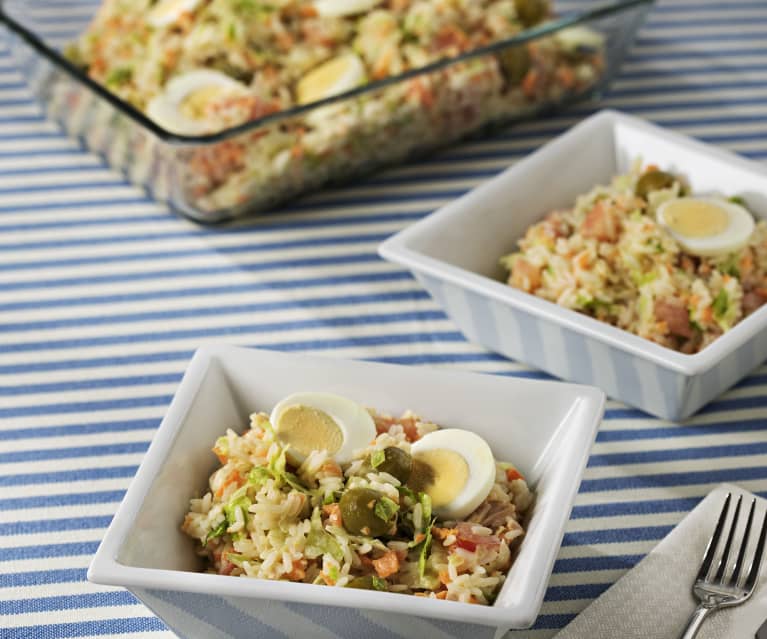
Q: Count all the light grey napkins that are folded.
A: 1